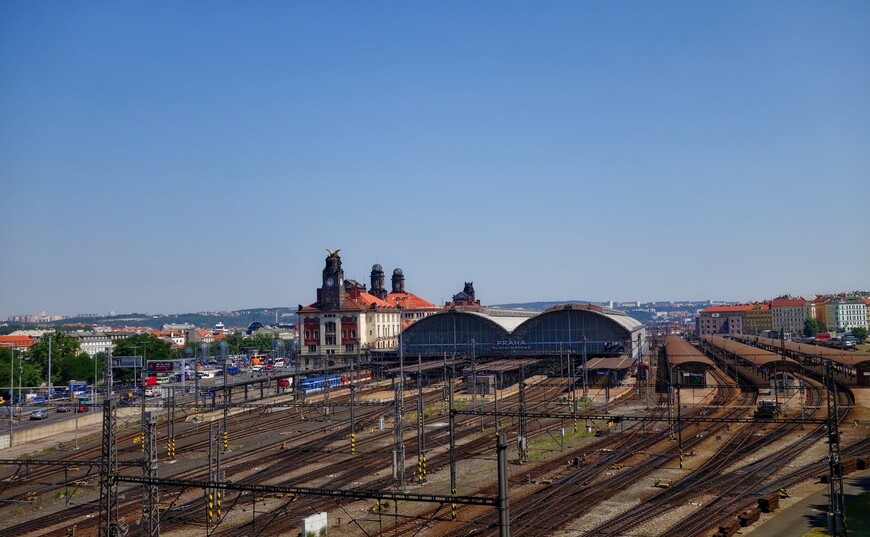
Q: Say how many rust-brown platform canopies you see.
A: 3